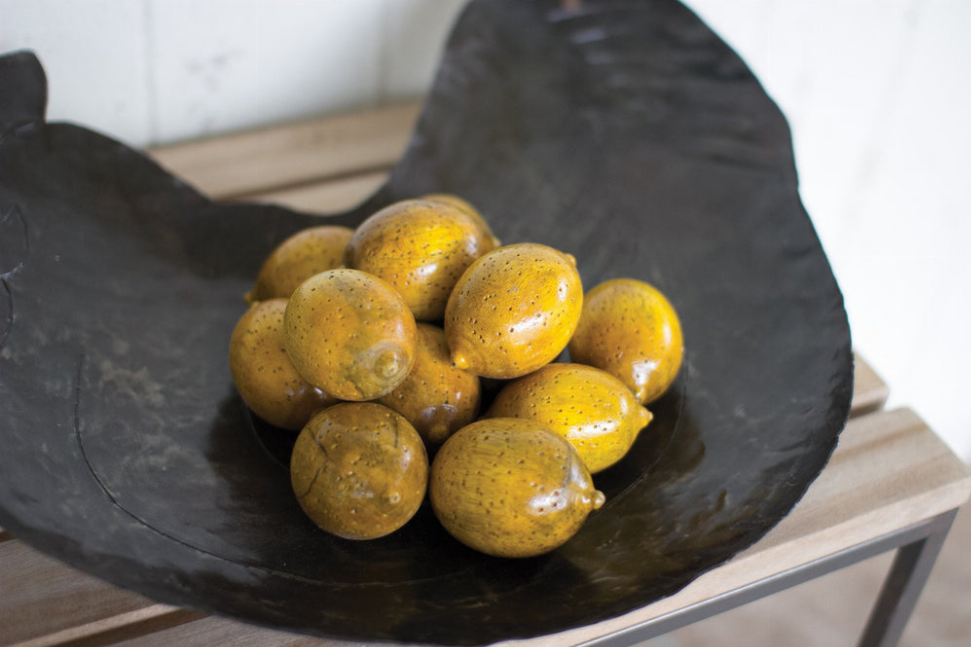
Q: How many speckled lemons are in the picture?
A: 11